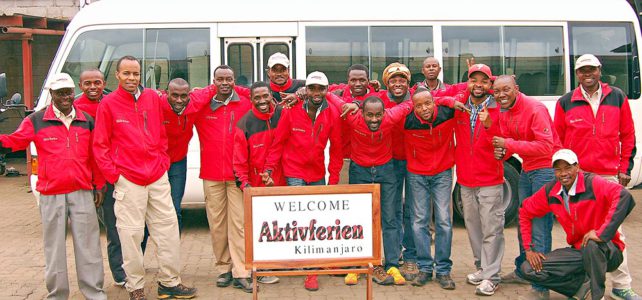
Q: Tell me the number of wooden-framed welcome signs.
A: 1